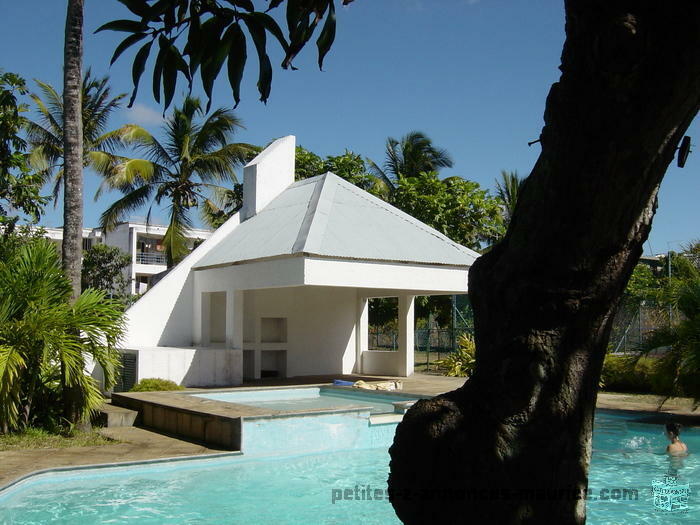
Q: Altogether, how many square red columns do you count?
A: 0